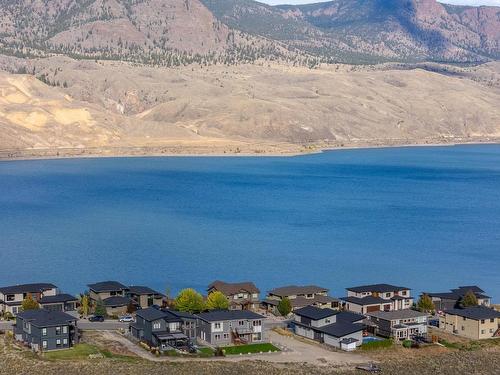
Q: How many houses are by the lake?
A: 12